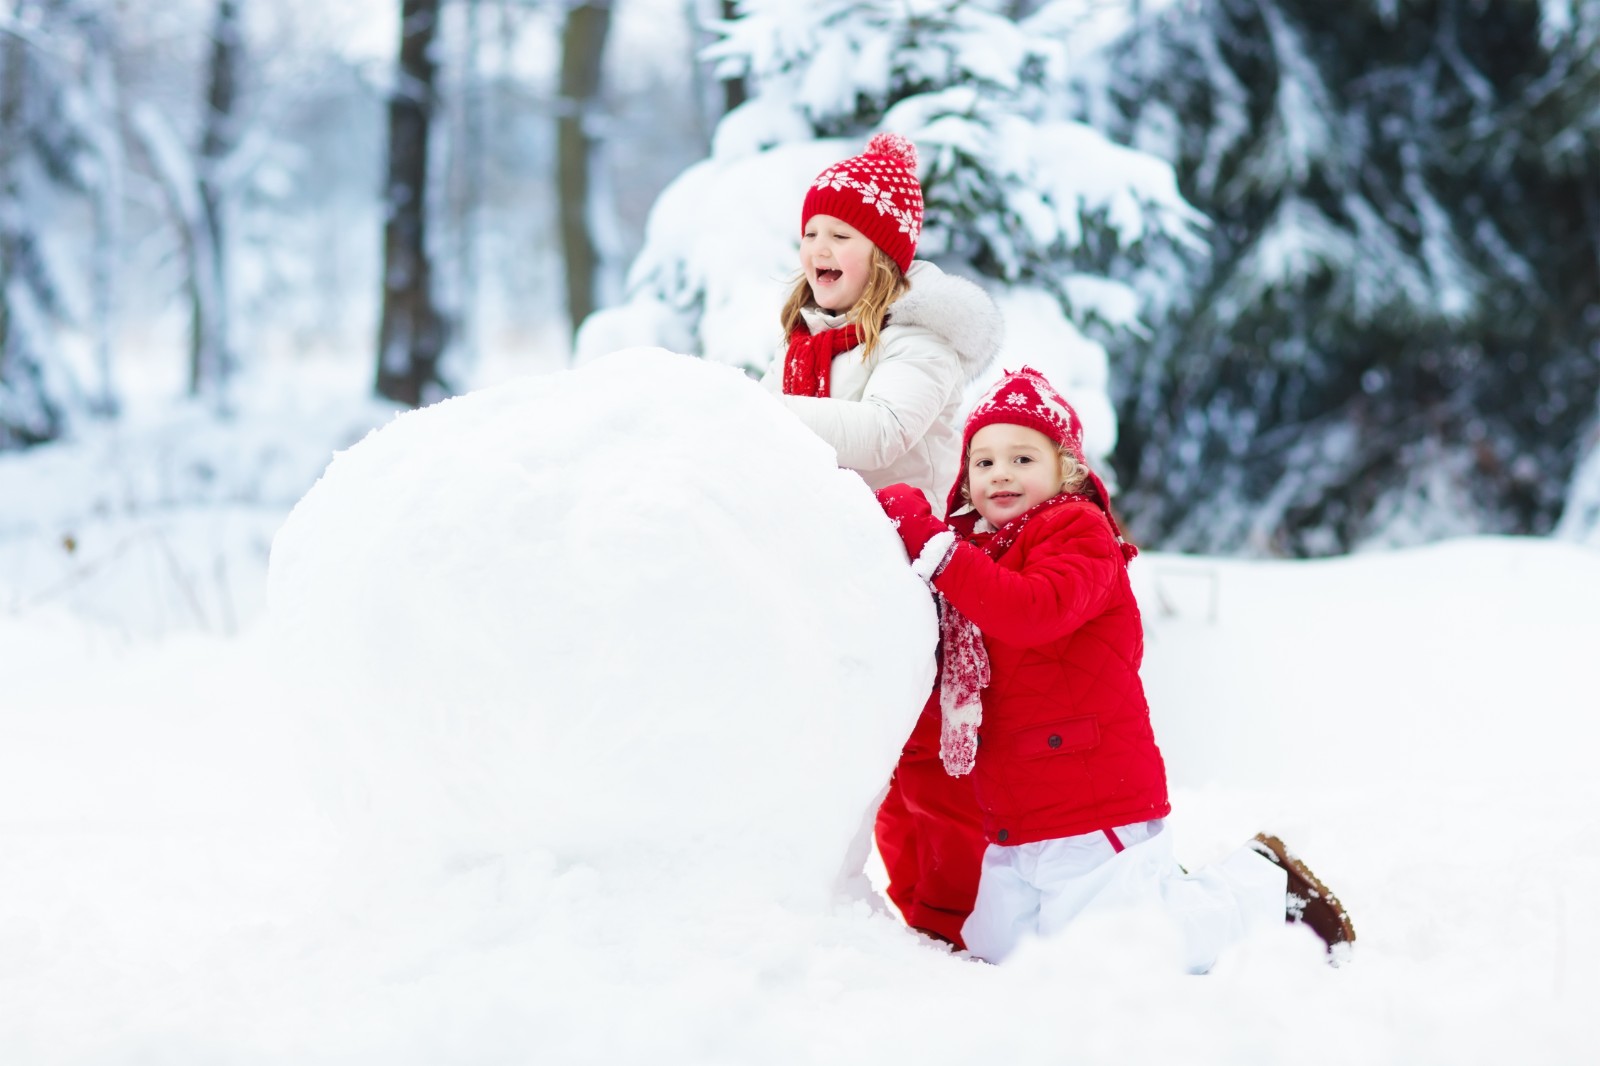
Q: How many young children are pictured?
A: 2